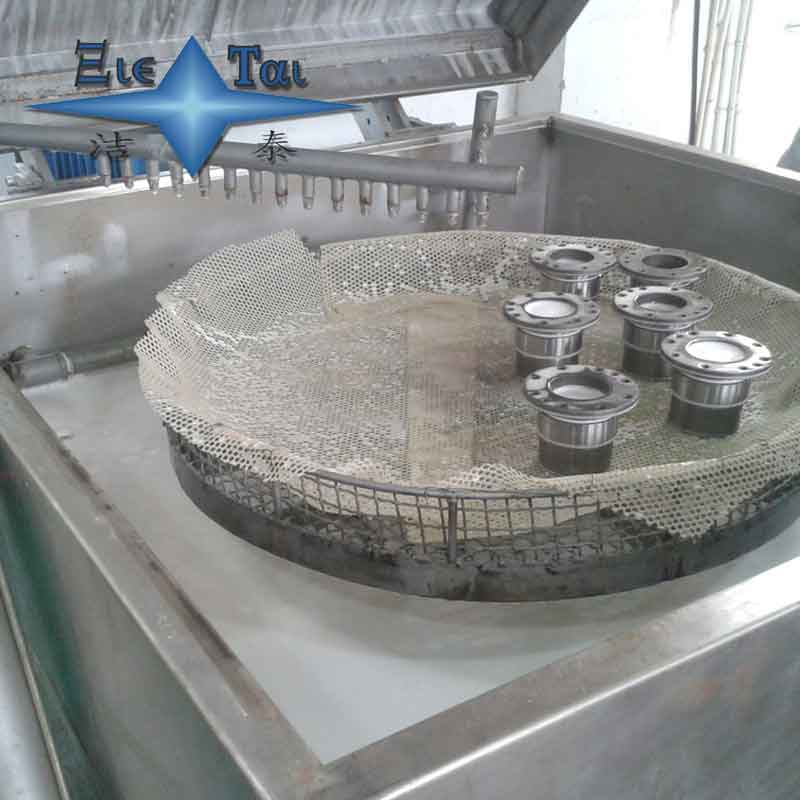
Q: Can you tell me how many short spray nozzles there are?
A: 15